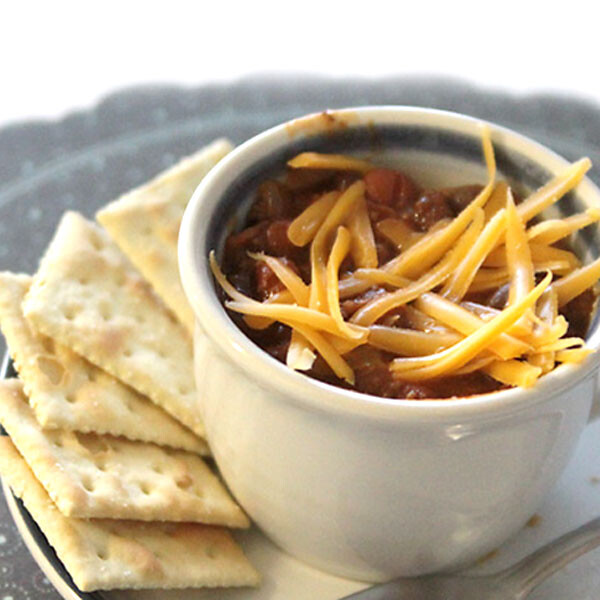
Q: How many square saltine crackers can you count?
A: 5